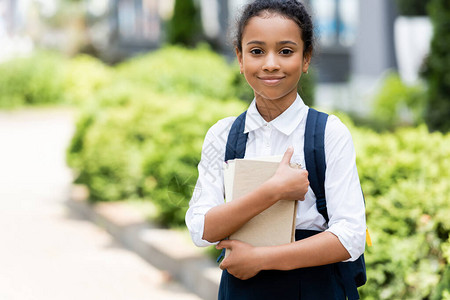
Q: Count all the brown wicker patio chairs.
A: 0